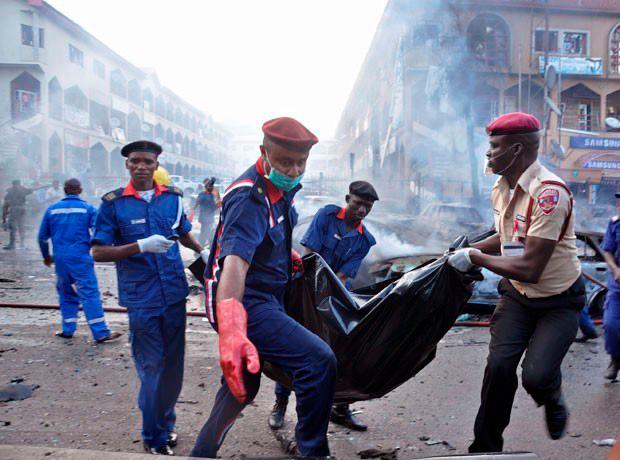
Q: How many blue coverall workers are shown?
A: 1